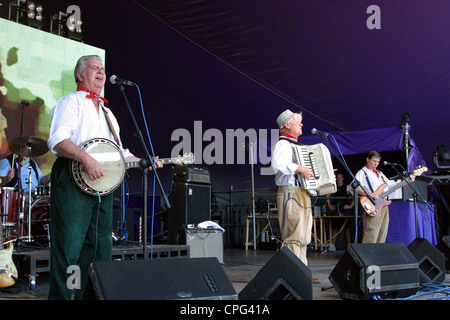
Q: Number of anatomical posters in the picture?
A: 0